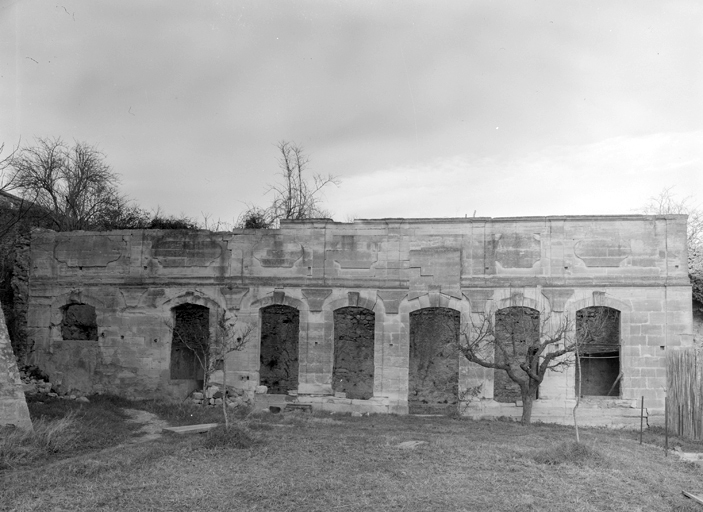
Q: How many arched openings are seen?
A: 7